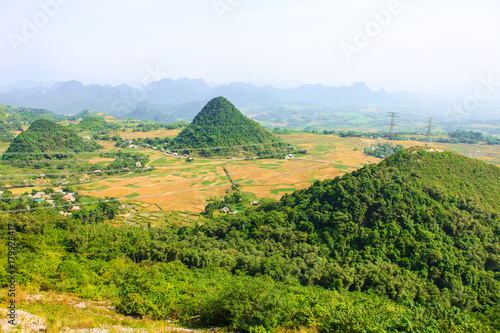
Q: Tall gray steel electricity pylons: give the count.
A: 2